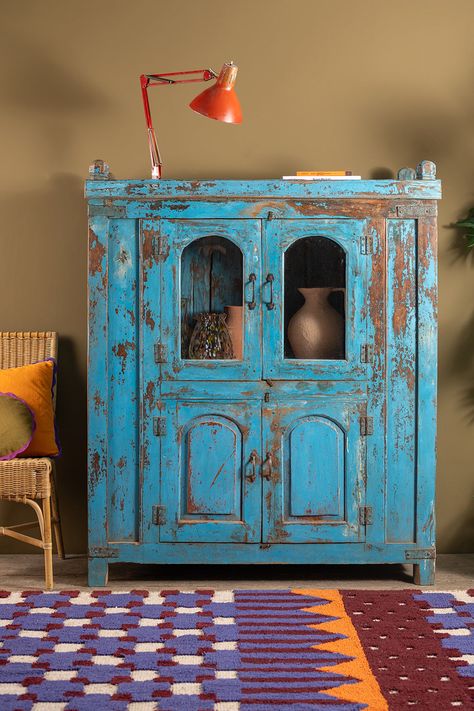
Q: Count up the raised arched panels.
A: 2